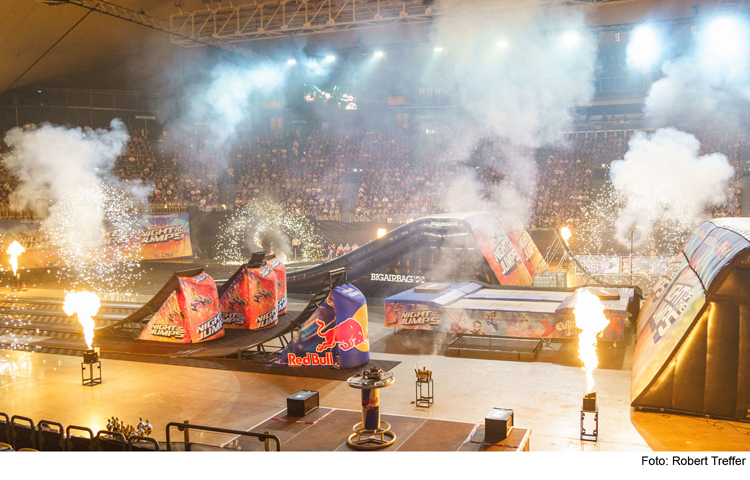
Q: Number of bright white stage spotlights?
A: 8